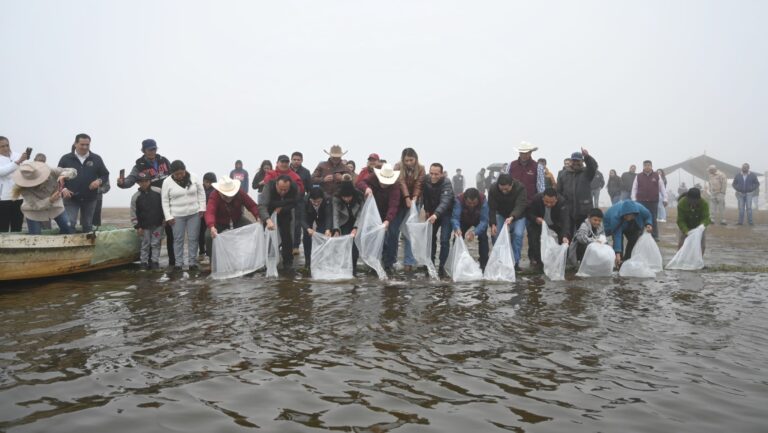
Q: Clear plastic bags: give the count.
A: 11